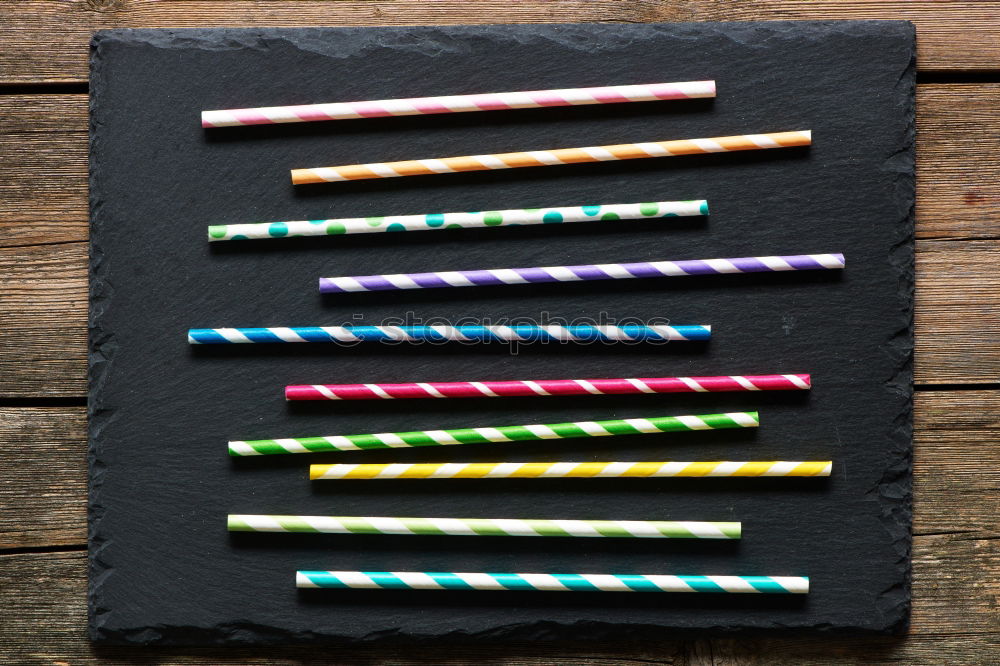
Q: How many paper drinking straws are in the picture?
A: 10